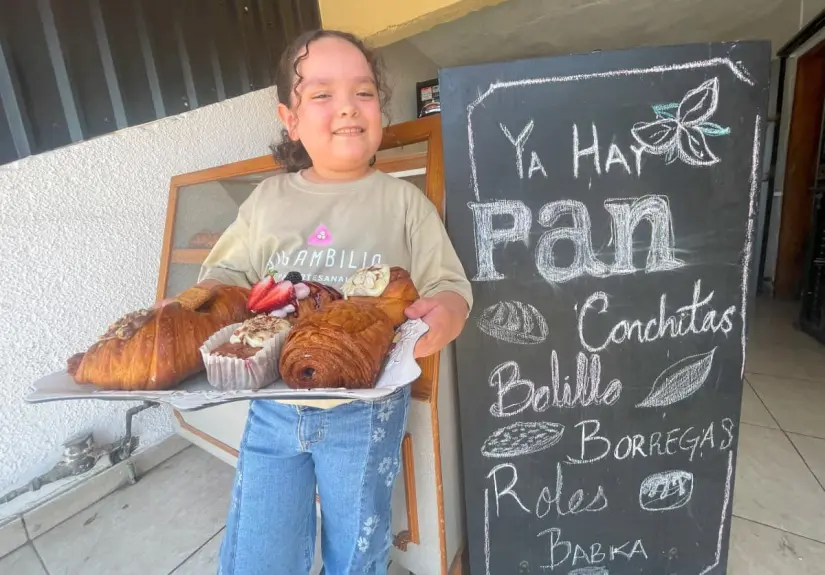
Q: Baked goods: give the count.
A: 6